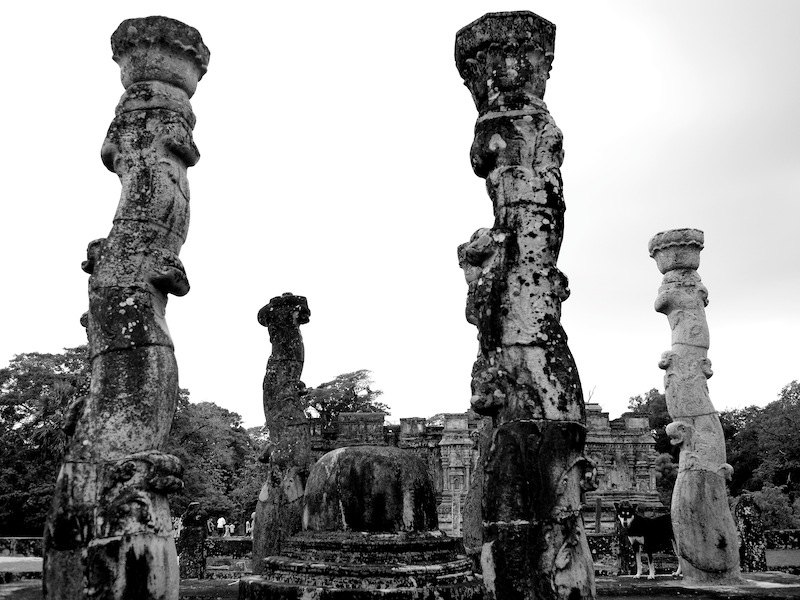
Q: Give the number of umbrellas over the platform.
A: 0